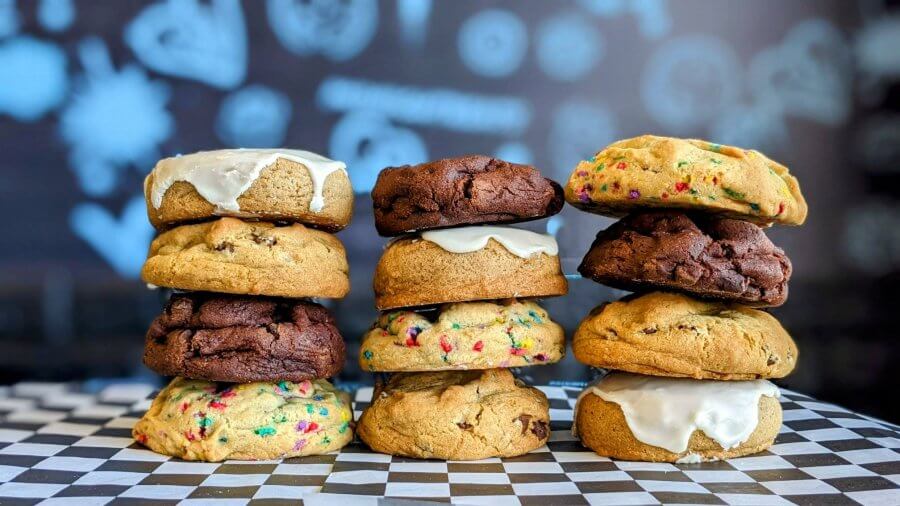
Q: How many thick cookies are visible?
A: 12